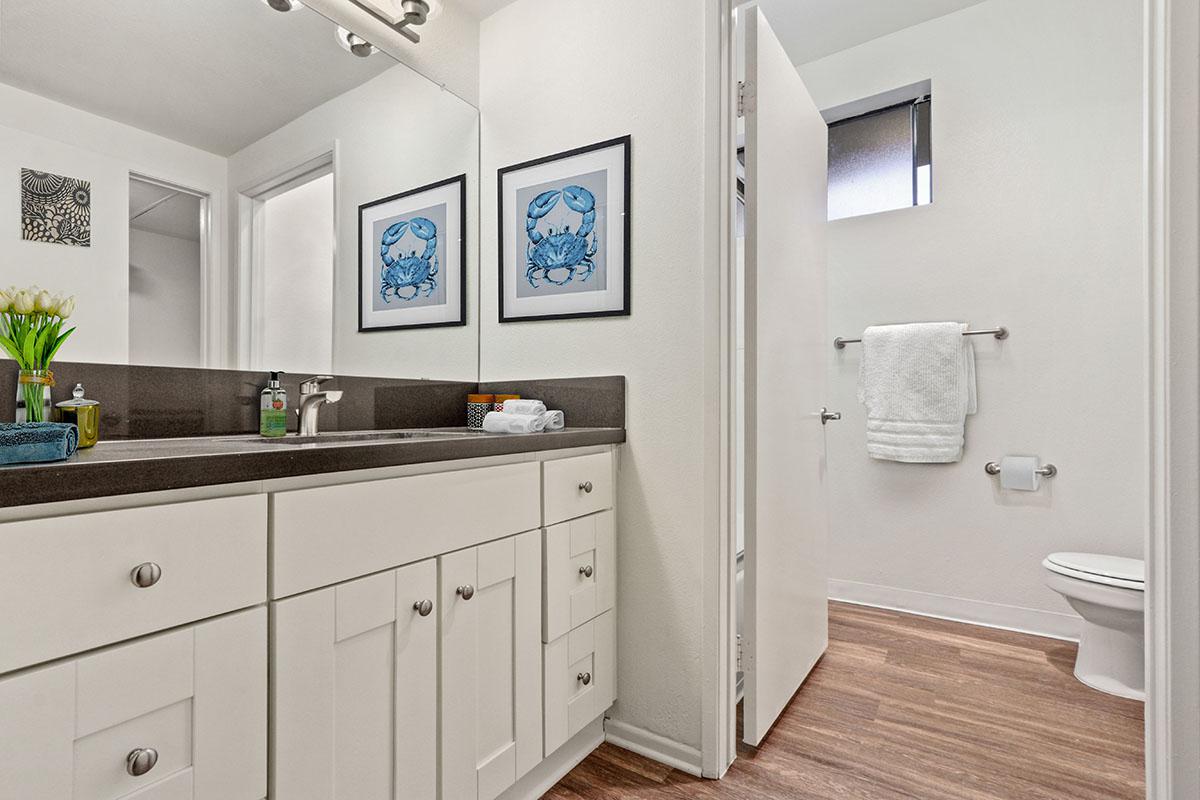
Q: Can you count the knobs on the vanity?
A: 7